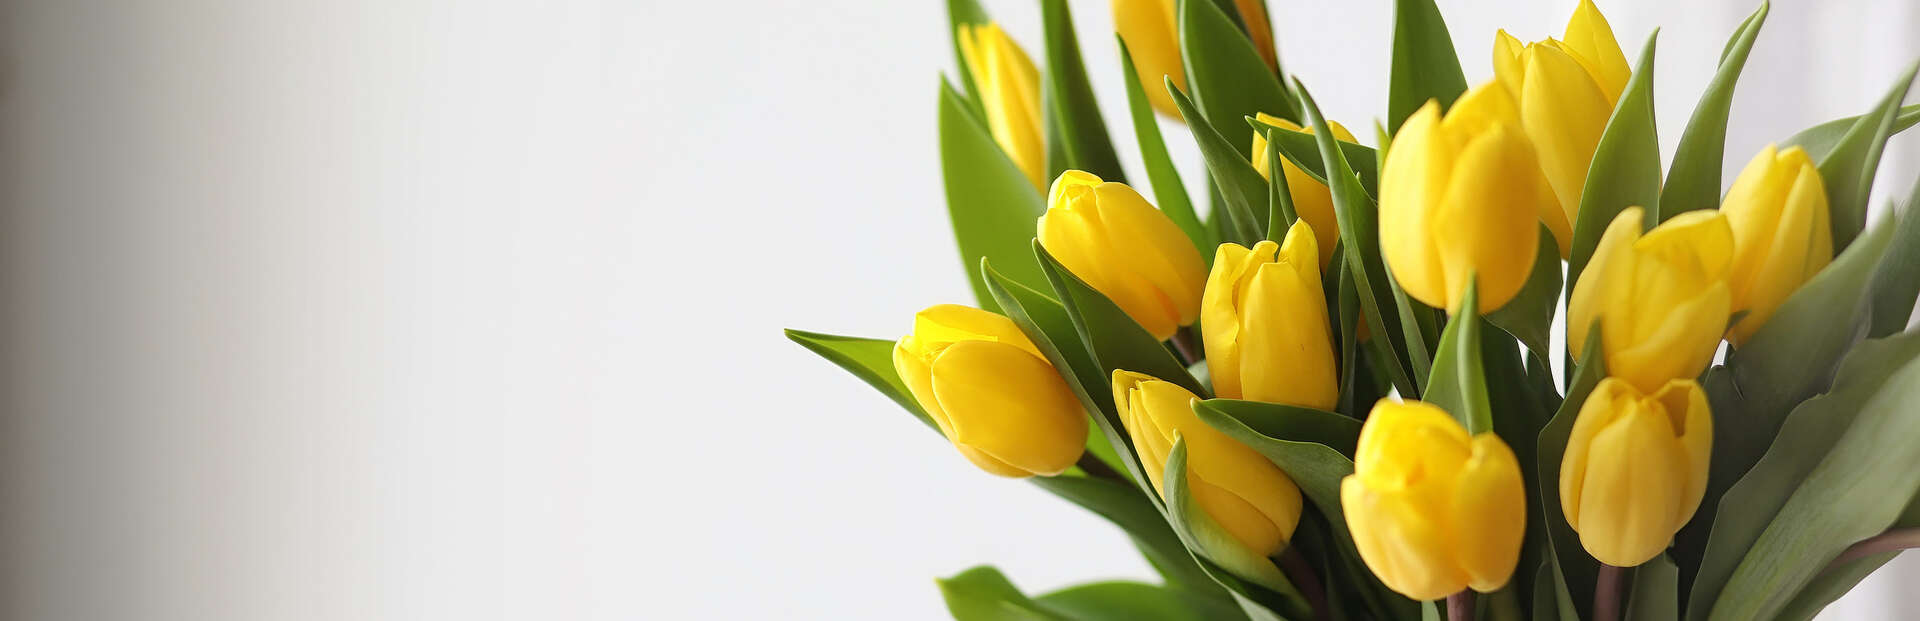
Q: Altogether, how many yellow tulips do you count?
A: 14